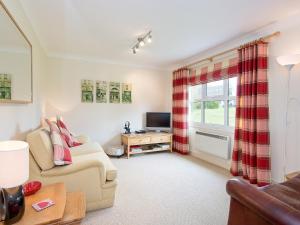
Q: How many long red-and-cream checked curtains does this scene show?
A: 2